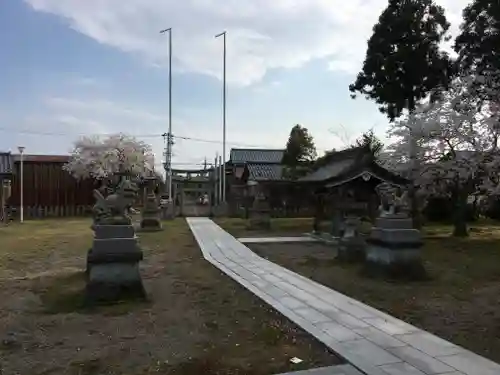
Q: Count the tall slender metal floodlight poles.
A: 2